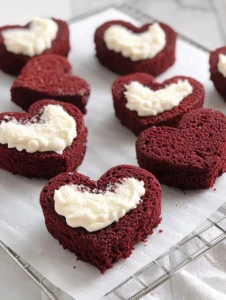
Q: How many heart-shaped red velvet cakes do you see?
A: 8